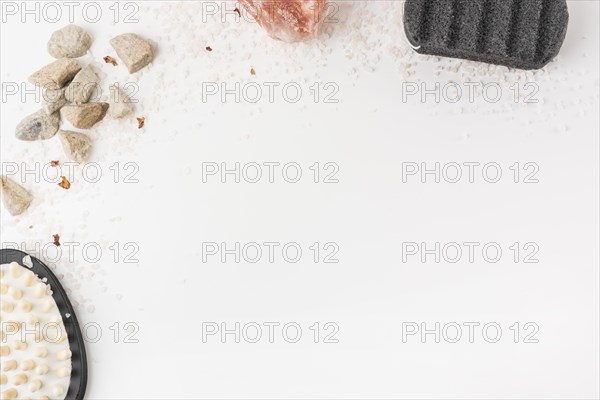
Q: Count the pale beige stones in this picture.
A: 10